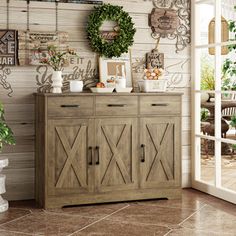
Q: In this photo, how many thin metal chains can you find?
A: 3